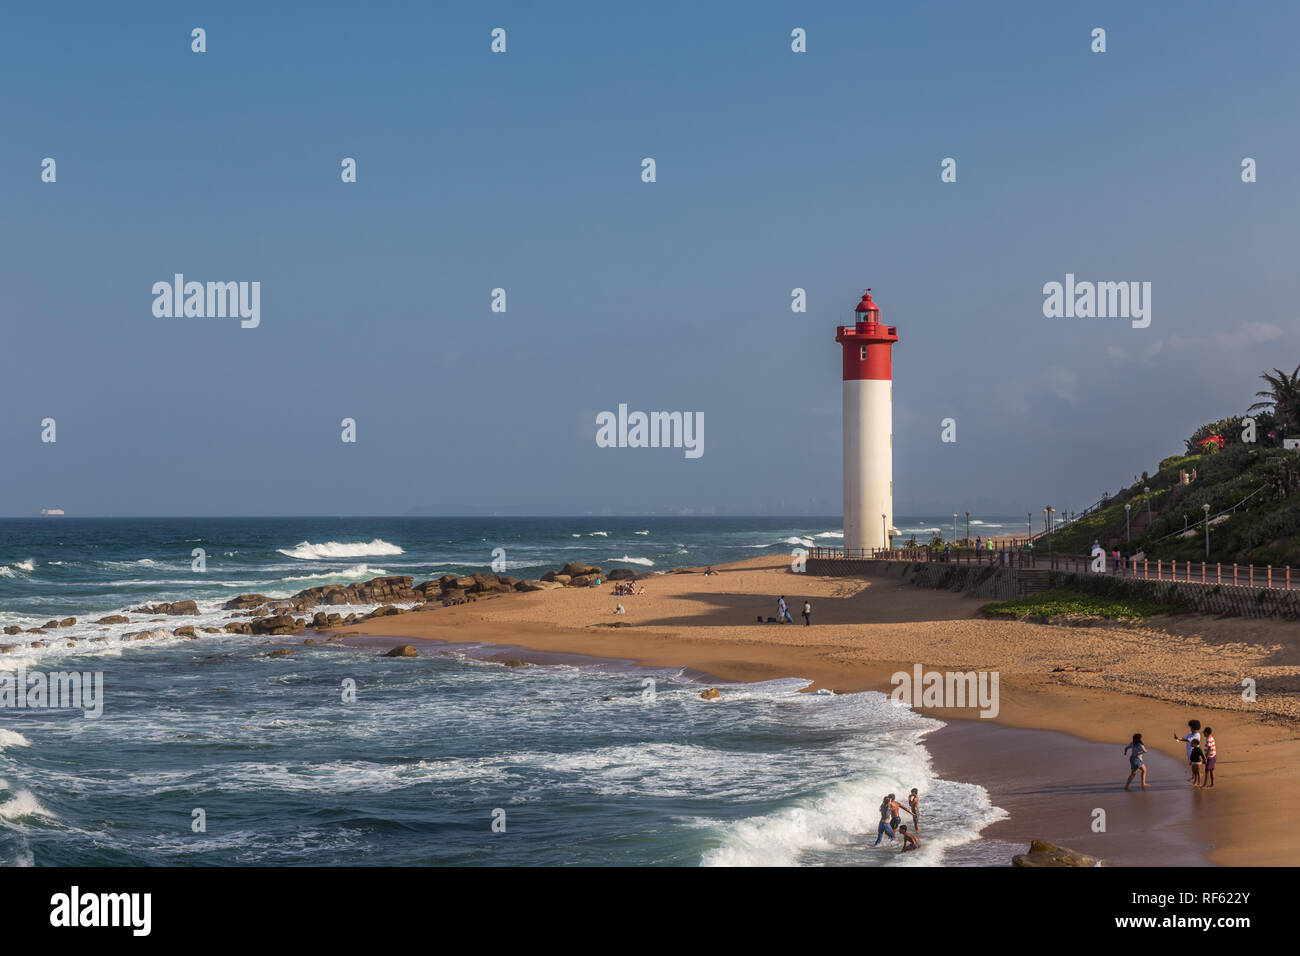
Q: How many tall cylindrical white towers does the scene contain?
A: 1